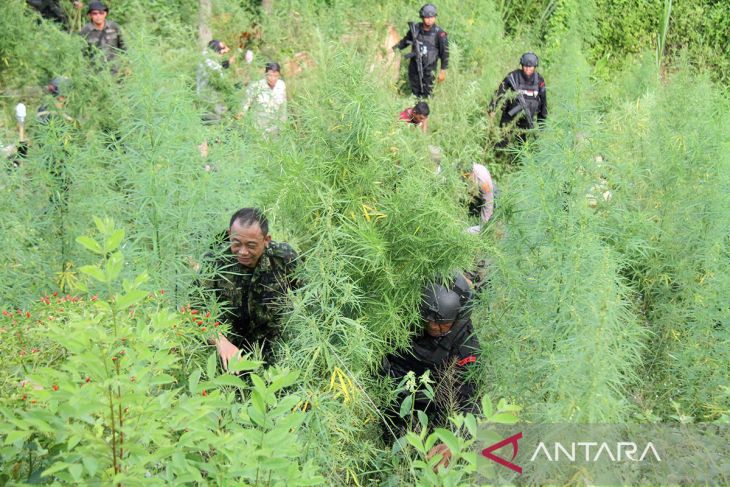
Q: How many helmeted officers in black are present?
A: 3